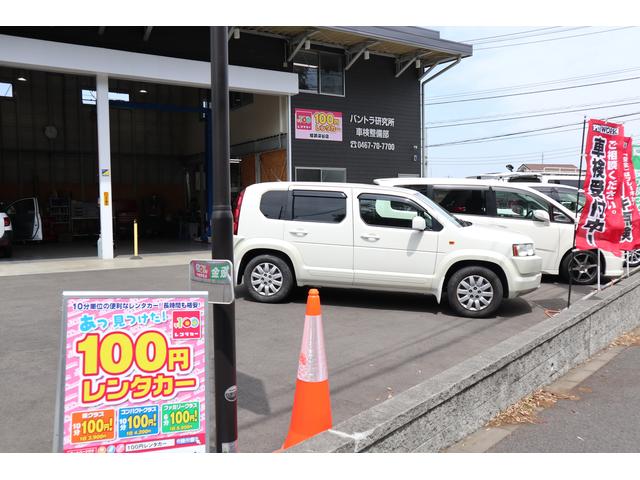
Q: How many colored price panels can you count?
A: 3